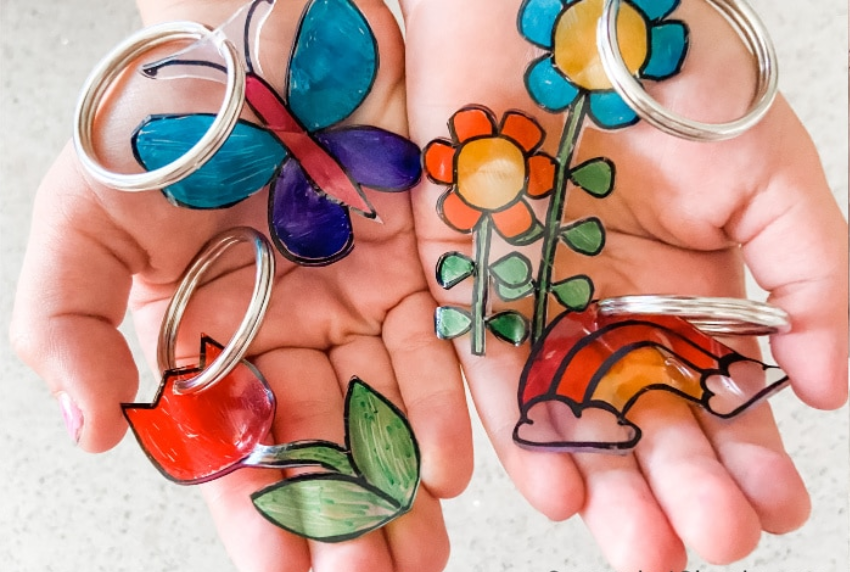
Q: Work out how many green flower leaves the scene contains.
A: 11